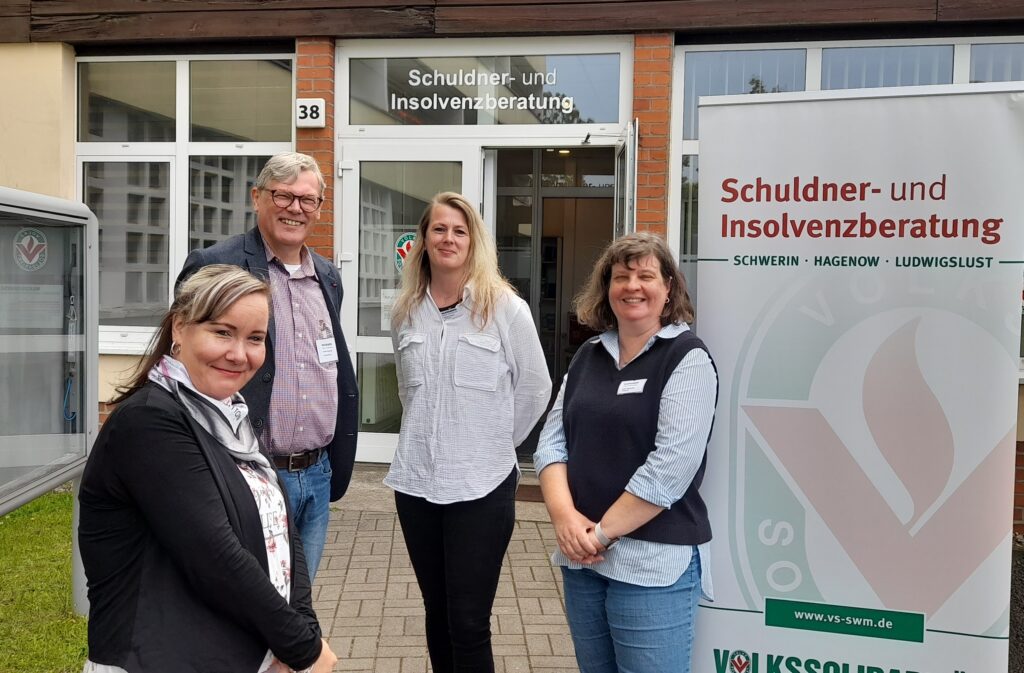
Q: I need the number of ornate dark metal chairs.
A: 0